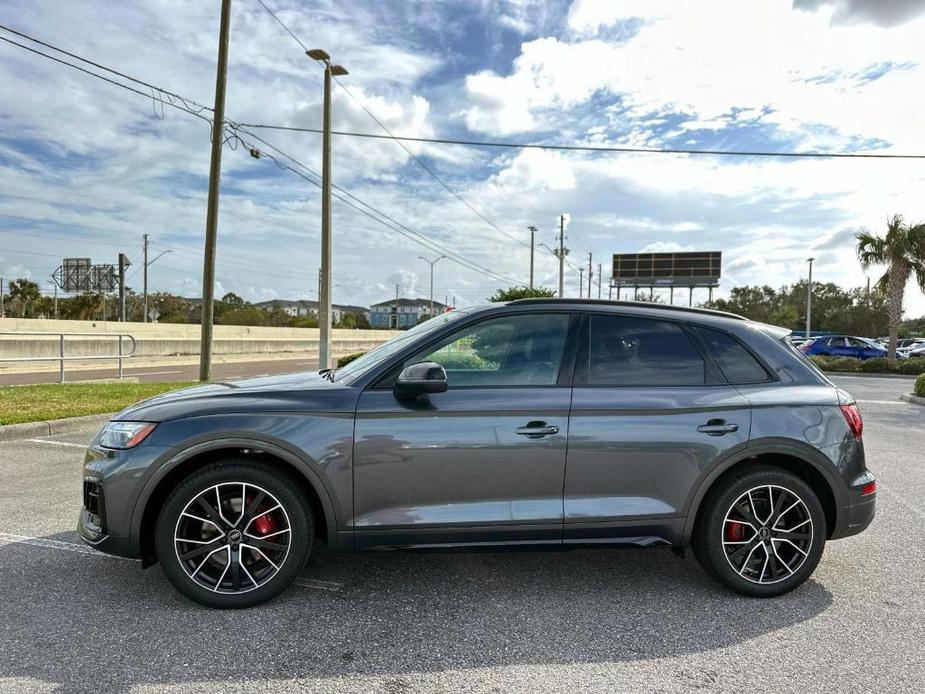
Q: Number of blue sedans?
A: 1